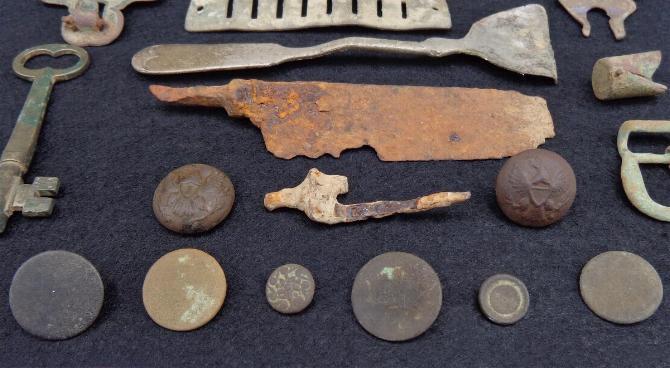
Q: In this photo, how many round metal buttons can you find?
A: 8